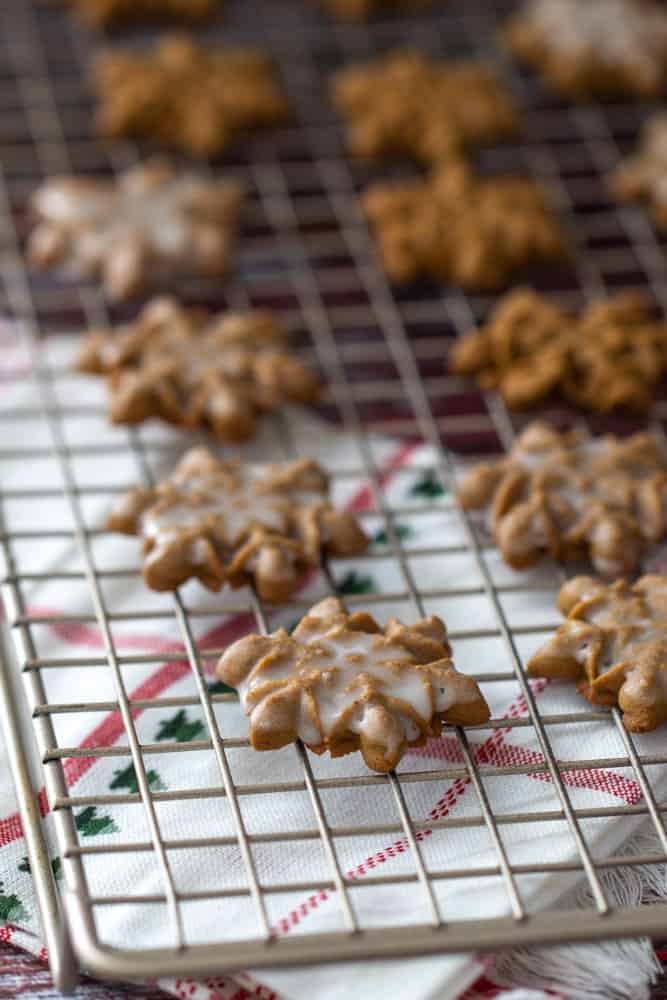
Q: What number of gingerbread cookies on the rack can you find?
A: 14